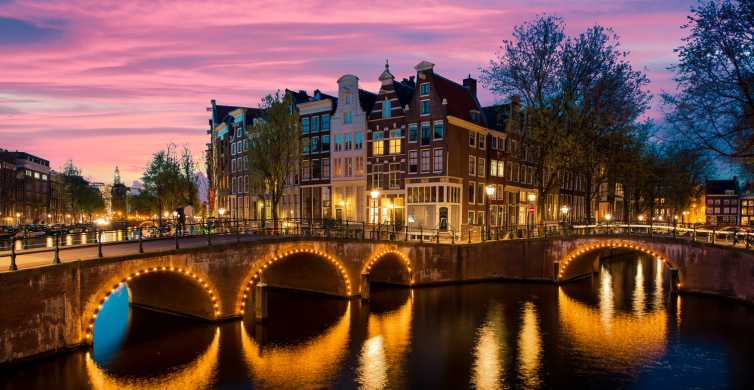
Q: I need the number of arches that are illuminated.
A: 4